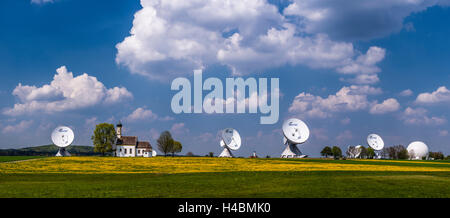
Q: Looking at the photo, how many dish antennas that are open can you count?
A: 4